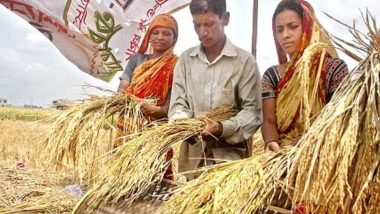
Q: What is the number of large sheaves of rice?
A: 4